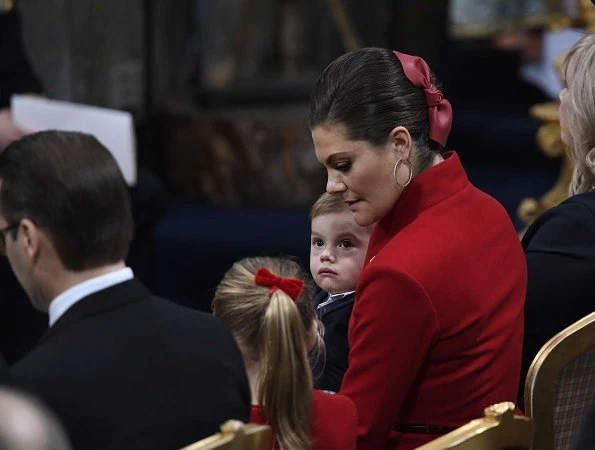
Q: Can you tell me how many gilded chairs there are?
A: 3